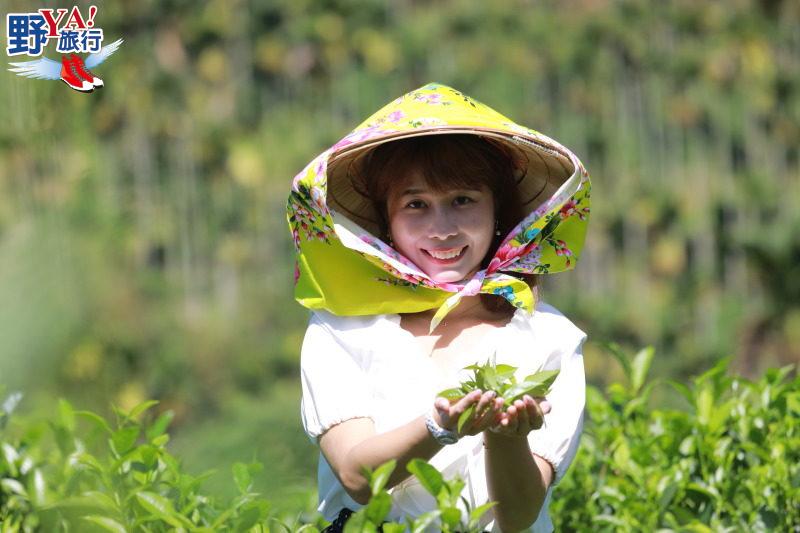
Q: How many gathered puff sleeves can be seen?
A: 2